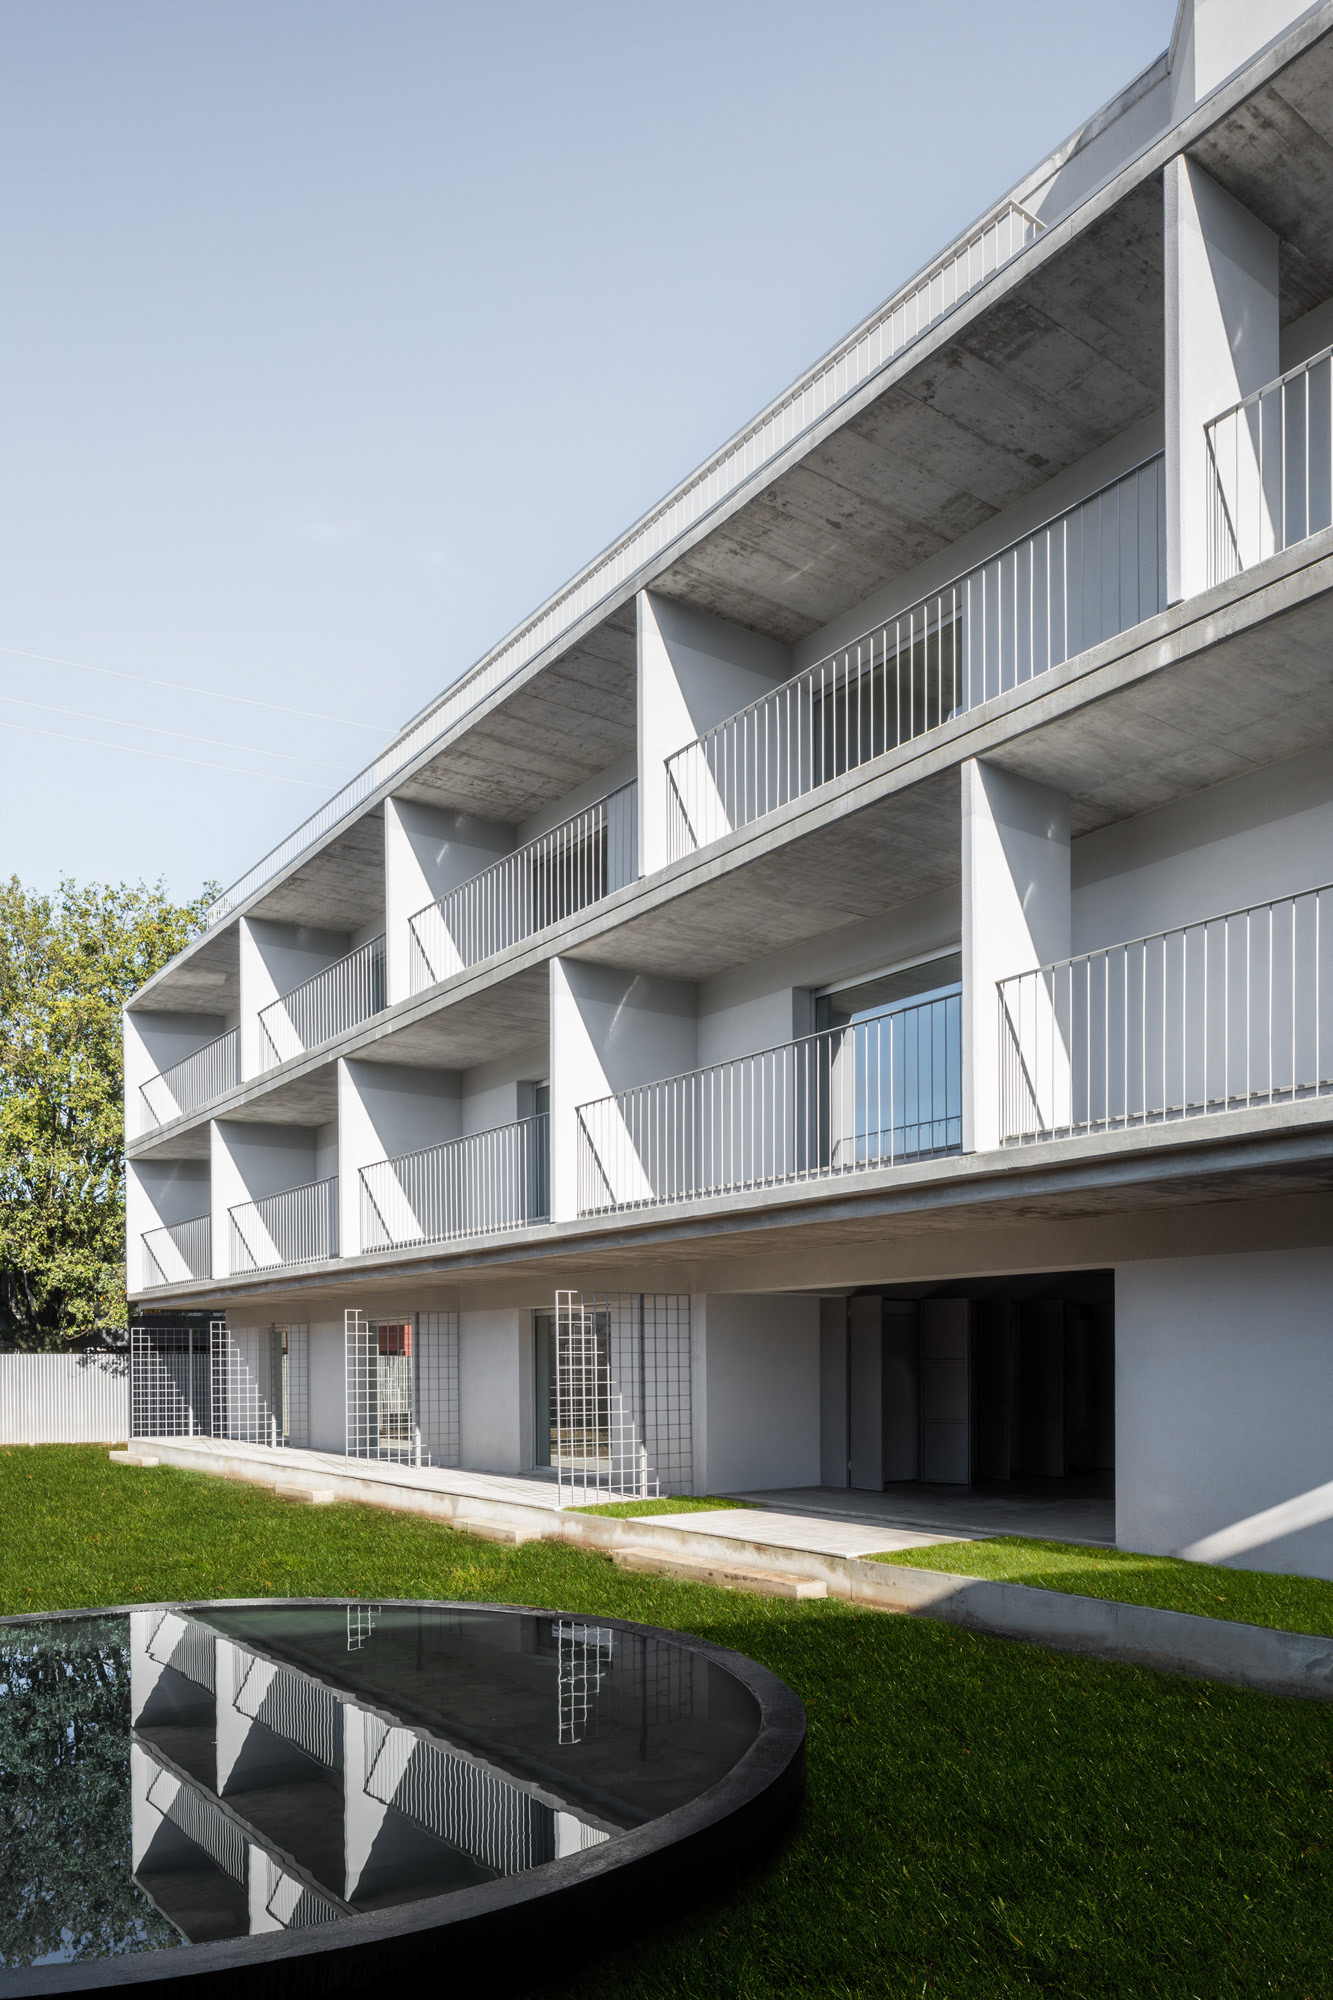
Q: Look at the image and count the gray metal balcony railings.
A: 10